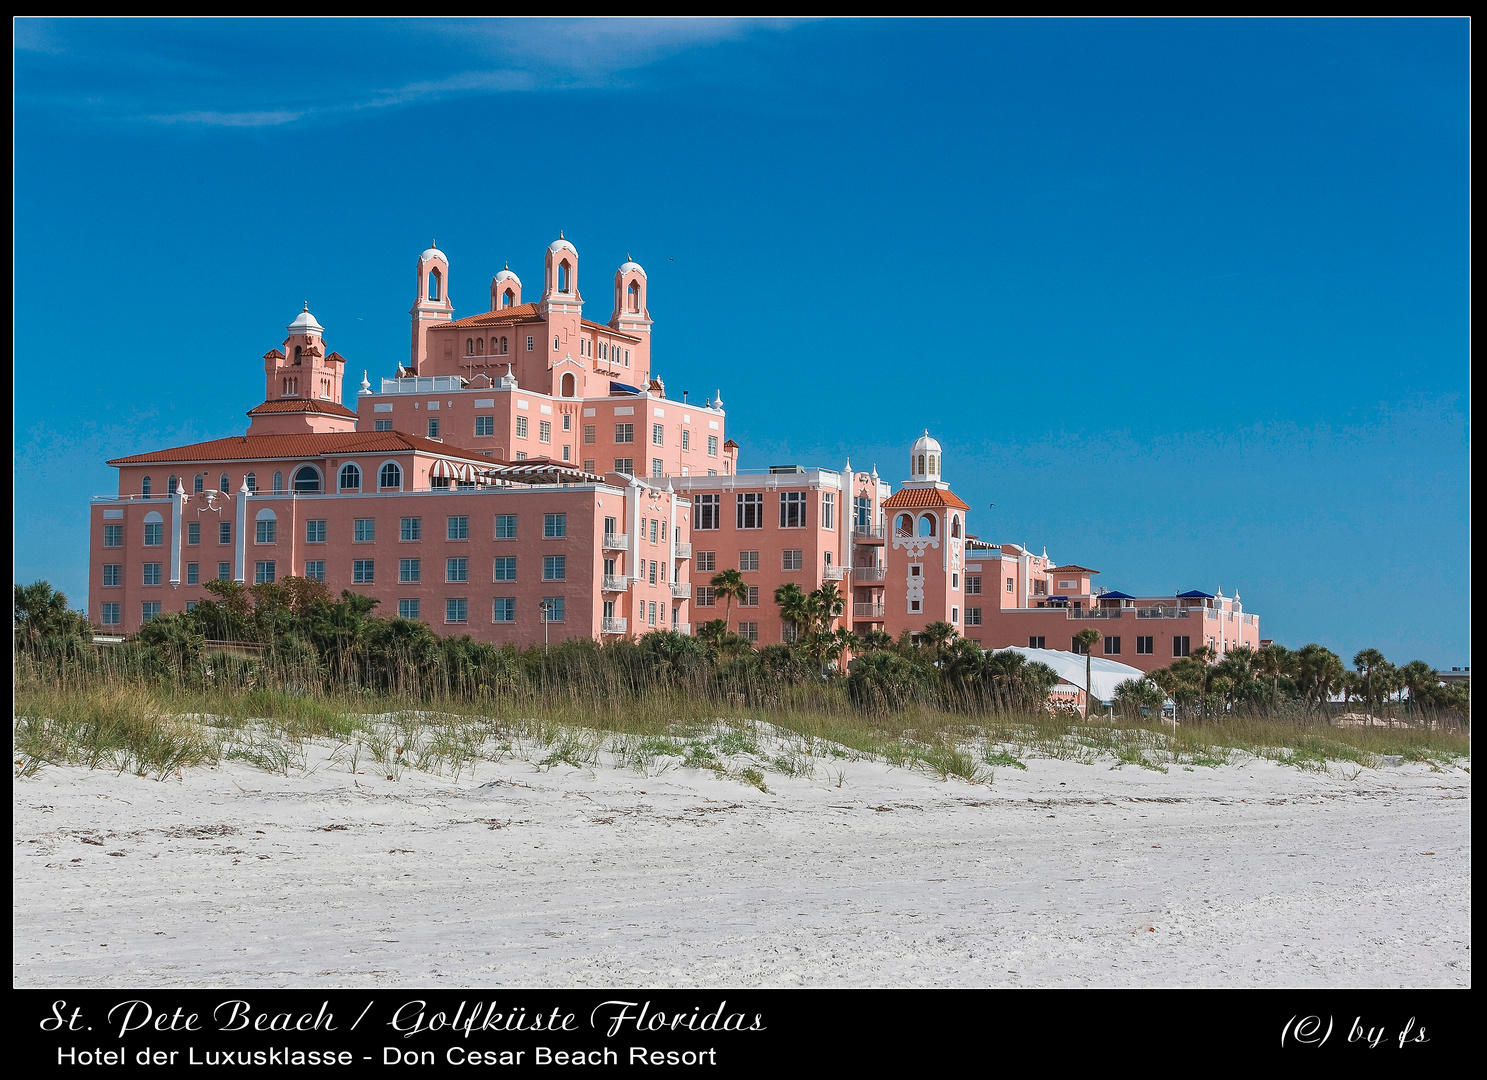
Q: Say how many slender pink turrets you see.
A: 4